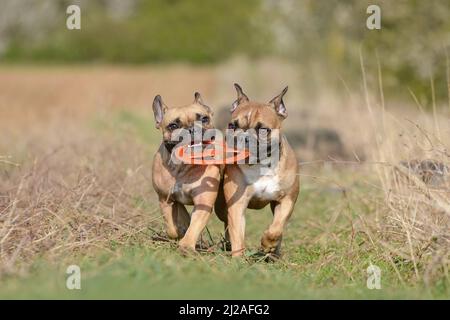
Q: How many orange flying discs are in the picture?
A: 1